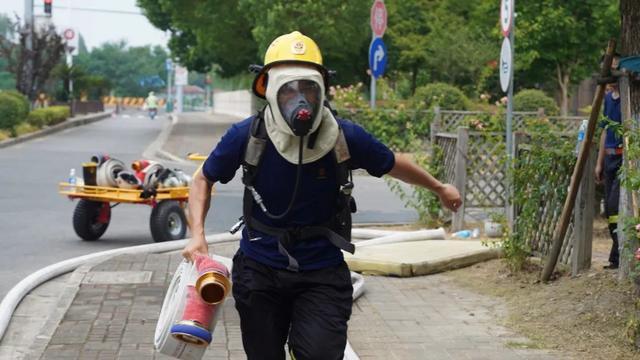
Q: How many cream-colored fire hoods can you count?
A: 1